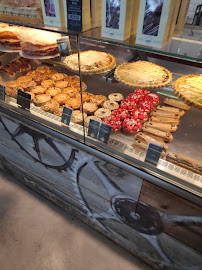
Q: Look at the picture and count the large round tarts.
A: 3